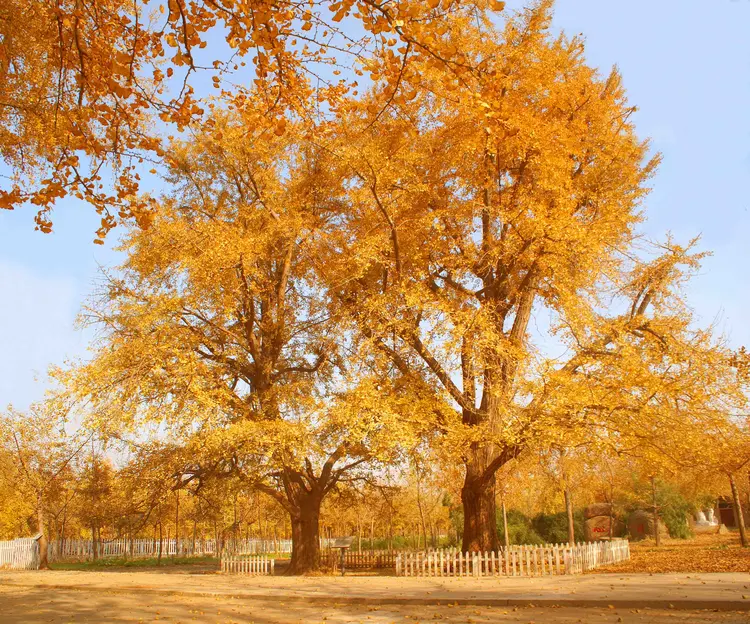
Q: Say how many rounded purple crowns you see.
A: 0